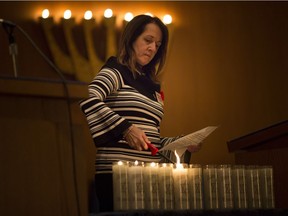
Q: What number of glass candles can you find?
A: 11